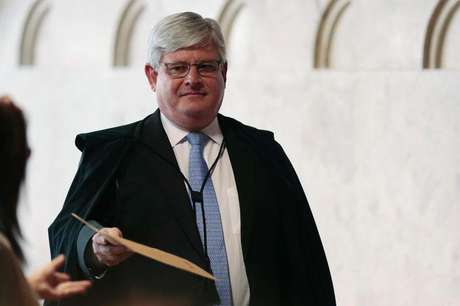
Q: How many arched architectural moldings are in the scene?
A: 5